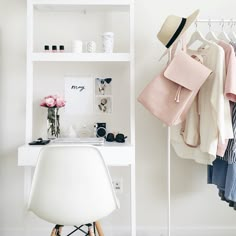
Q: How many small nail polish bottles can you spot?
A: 3